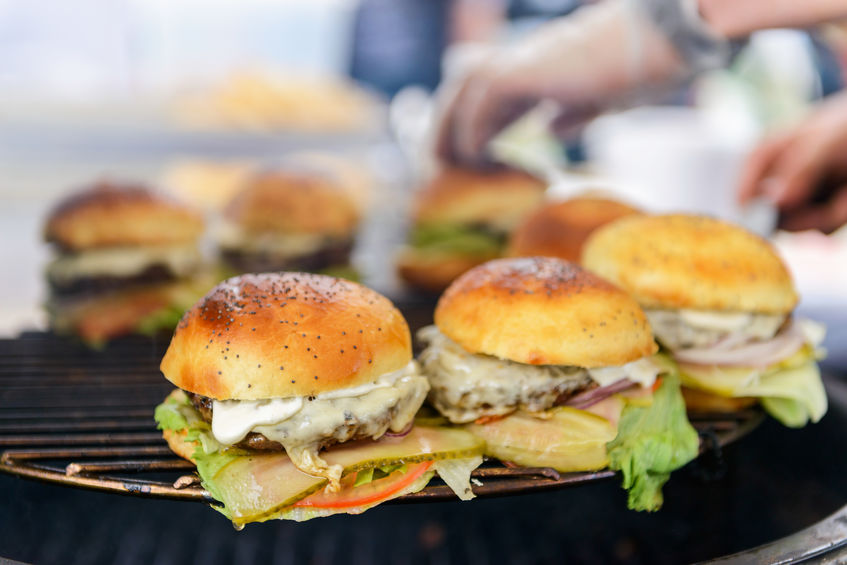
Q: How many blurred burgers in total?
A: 4